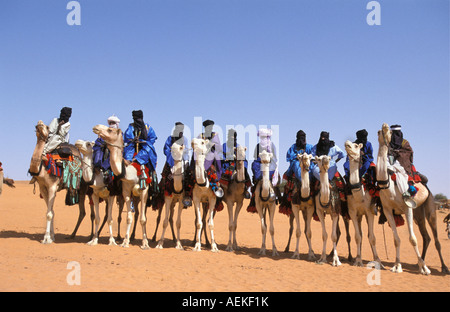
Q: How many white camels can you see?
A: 11